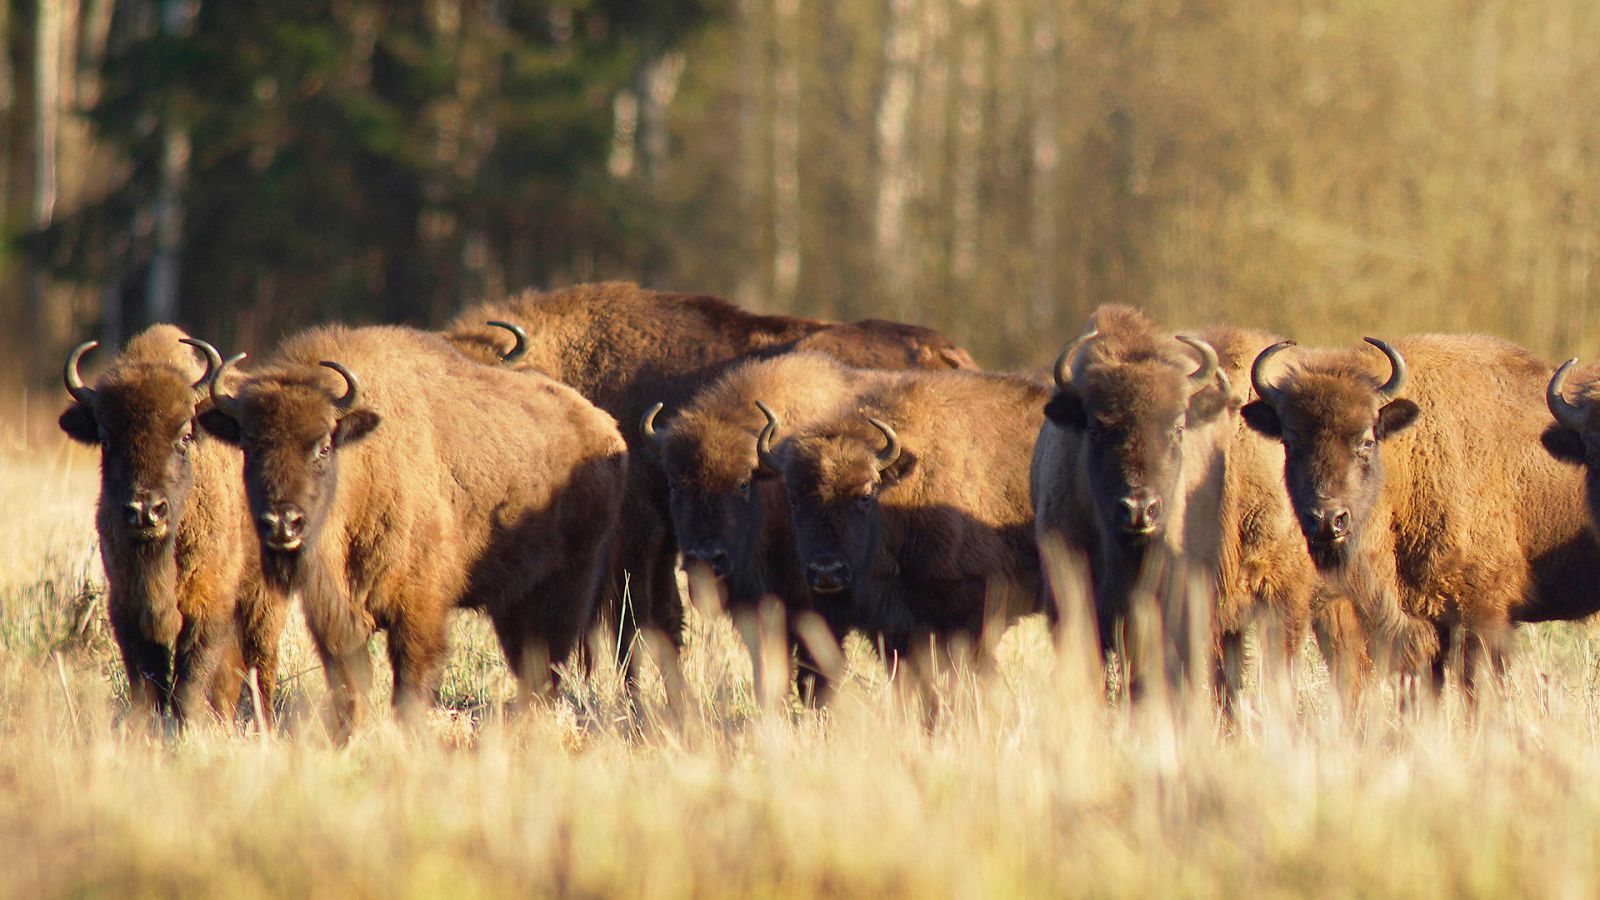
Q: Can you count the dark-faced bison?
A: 7